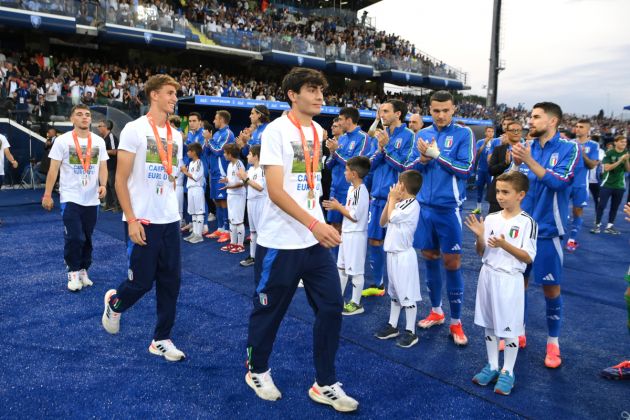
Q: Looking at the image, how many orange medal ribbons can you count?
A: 3